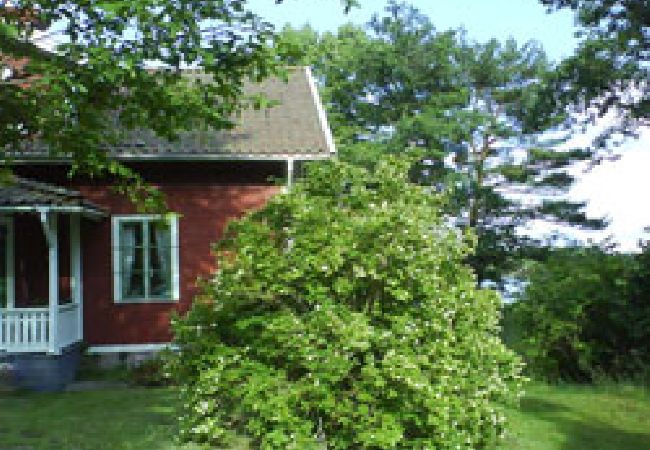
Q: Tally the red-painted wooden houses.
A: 1